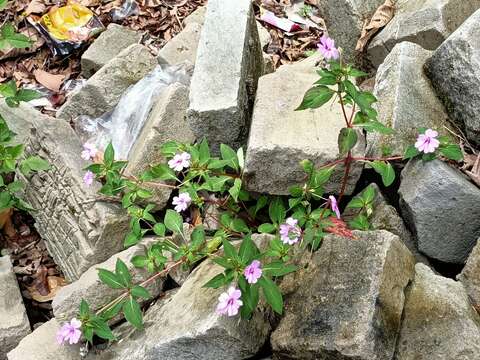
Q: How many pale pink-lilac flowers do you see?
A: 11